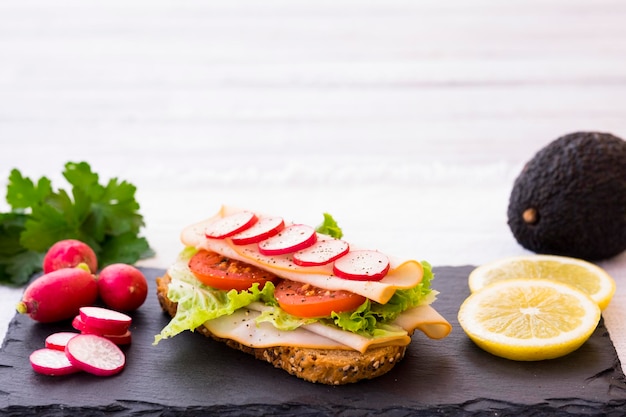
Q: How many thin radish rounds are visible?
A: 11